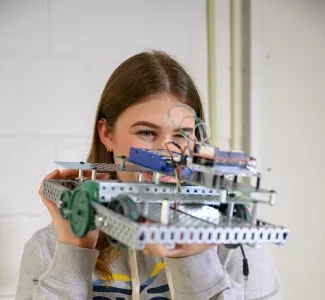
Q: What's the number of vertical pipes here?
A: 2